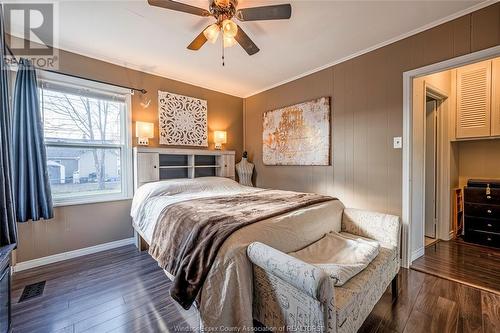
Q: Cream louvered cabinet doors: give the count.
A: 2